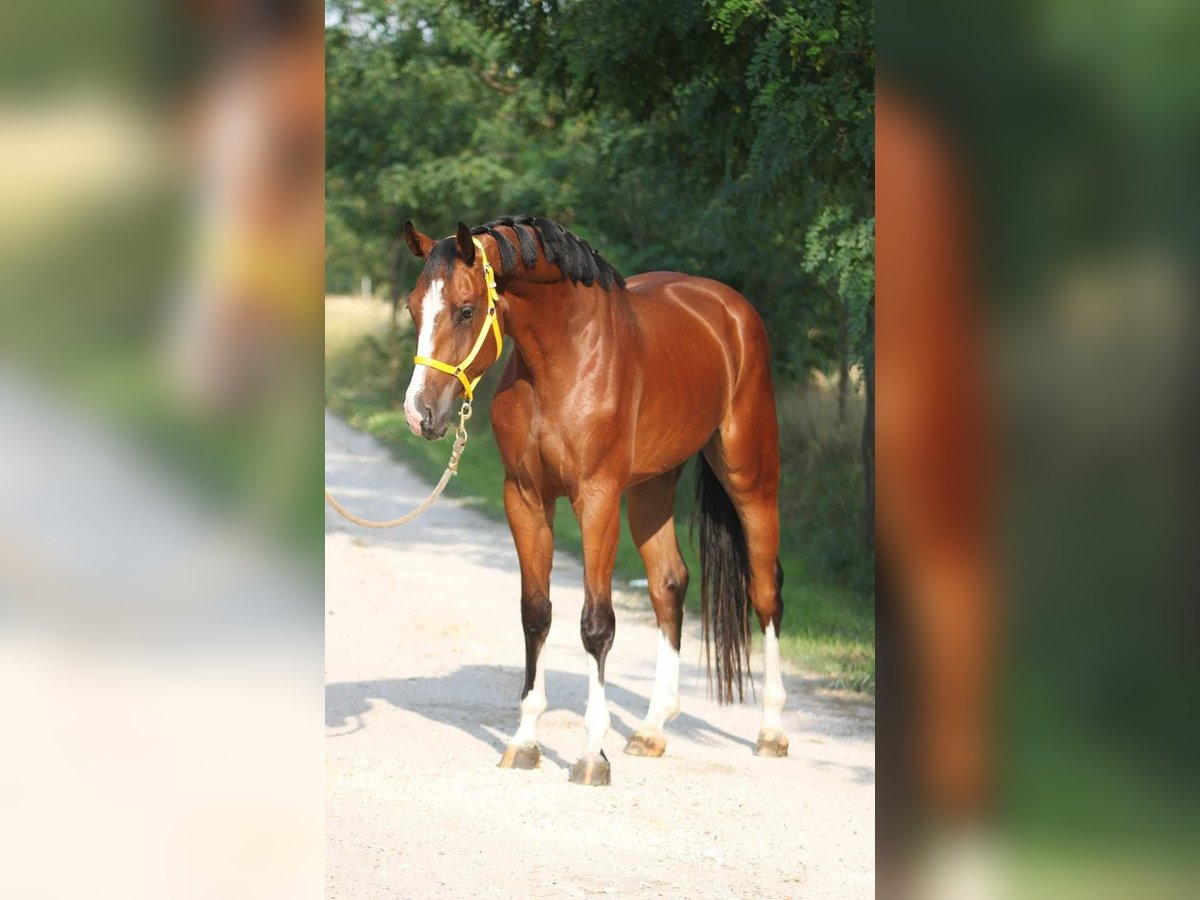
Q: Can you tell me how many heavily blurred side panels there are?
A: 2